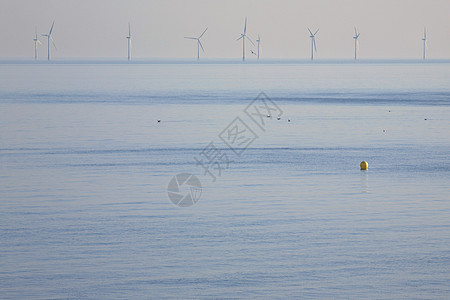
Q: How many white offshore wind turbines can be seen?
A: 9